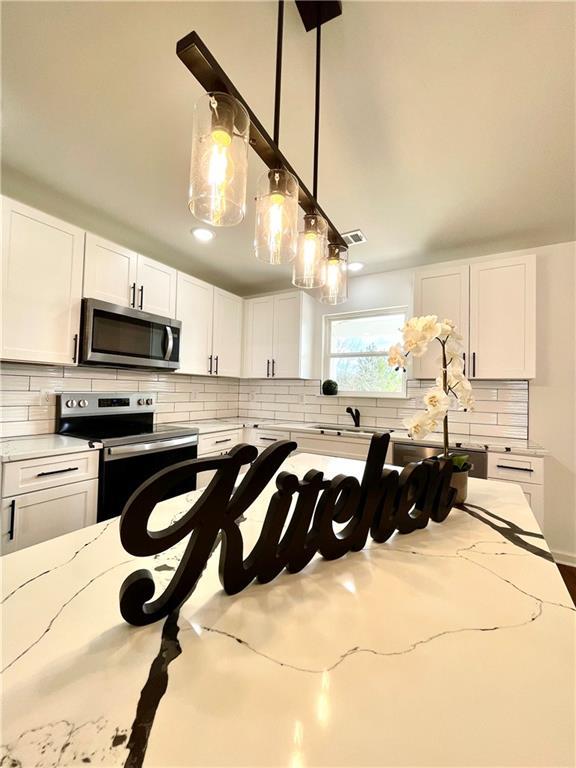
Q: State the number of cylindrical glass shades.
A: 4